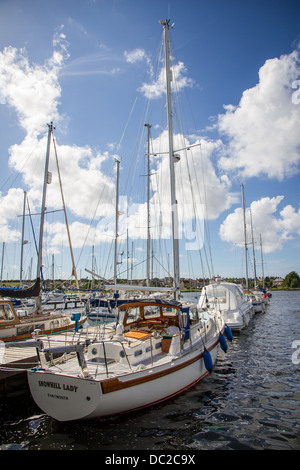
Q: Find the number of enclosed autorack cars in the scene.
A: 0